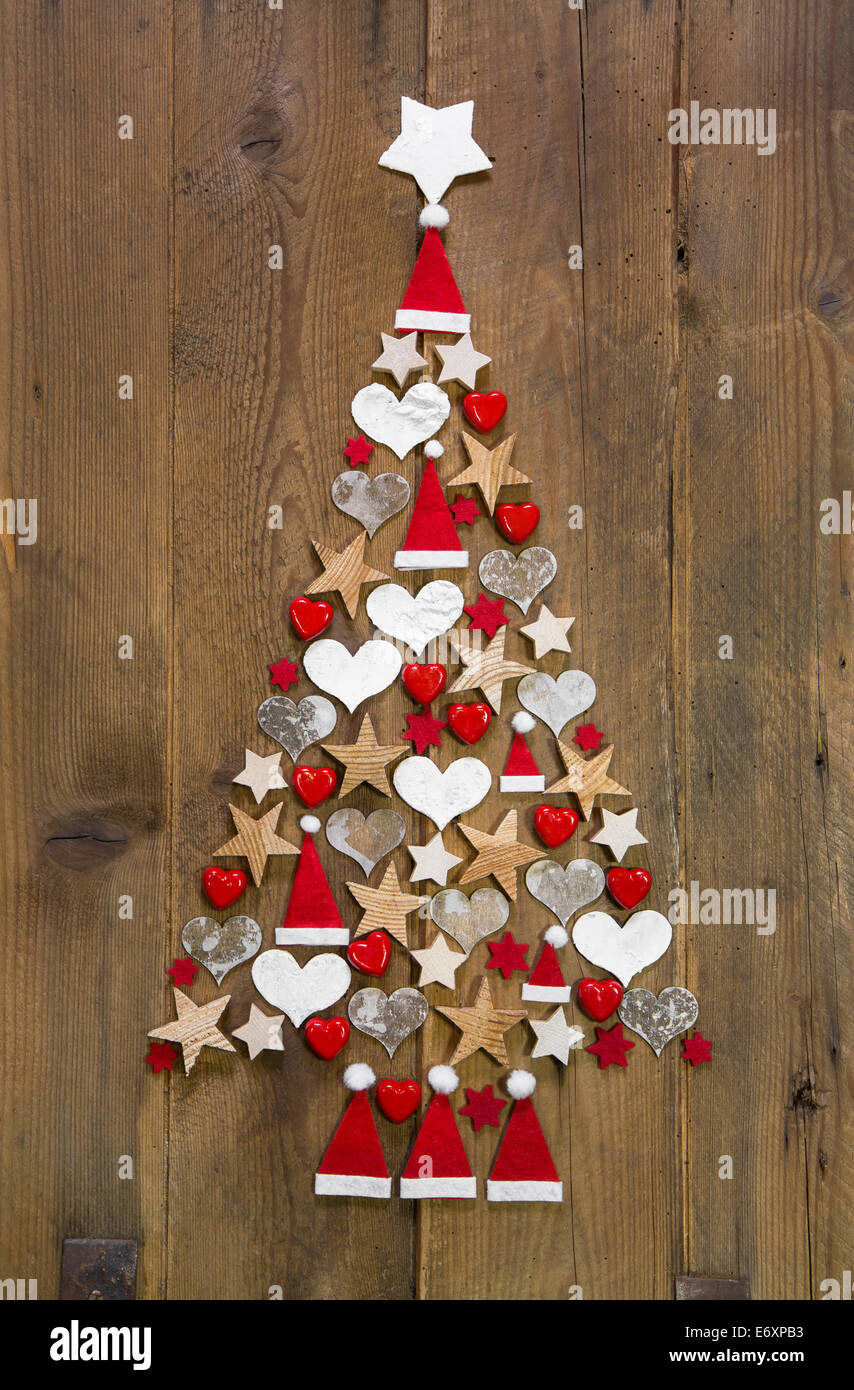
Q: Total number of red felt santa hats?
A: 8